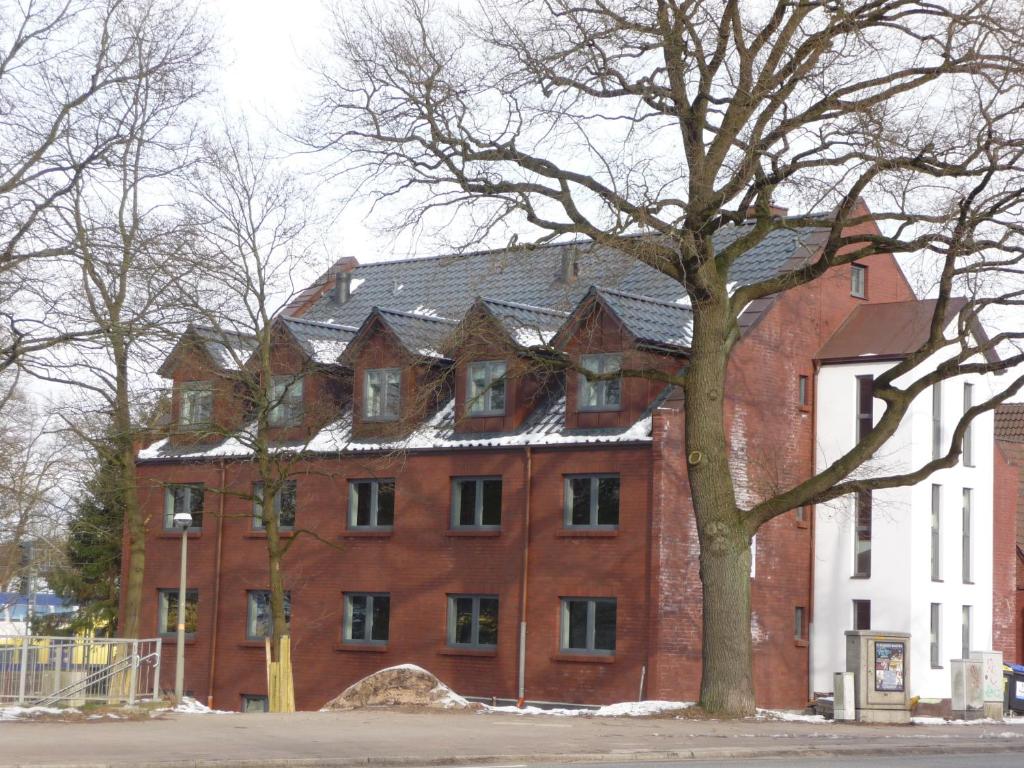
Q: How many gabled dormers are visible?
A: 5